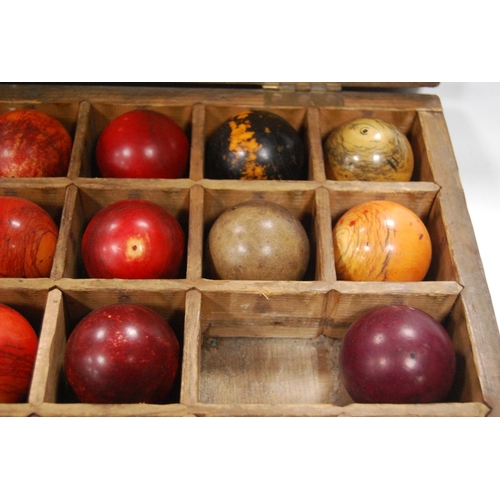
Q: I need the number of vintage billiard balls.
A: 11